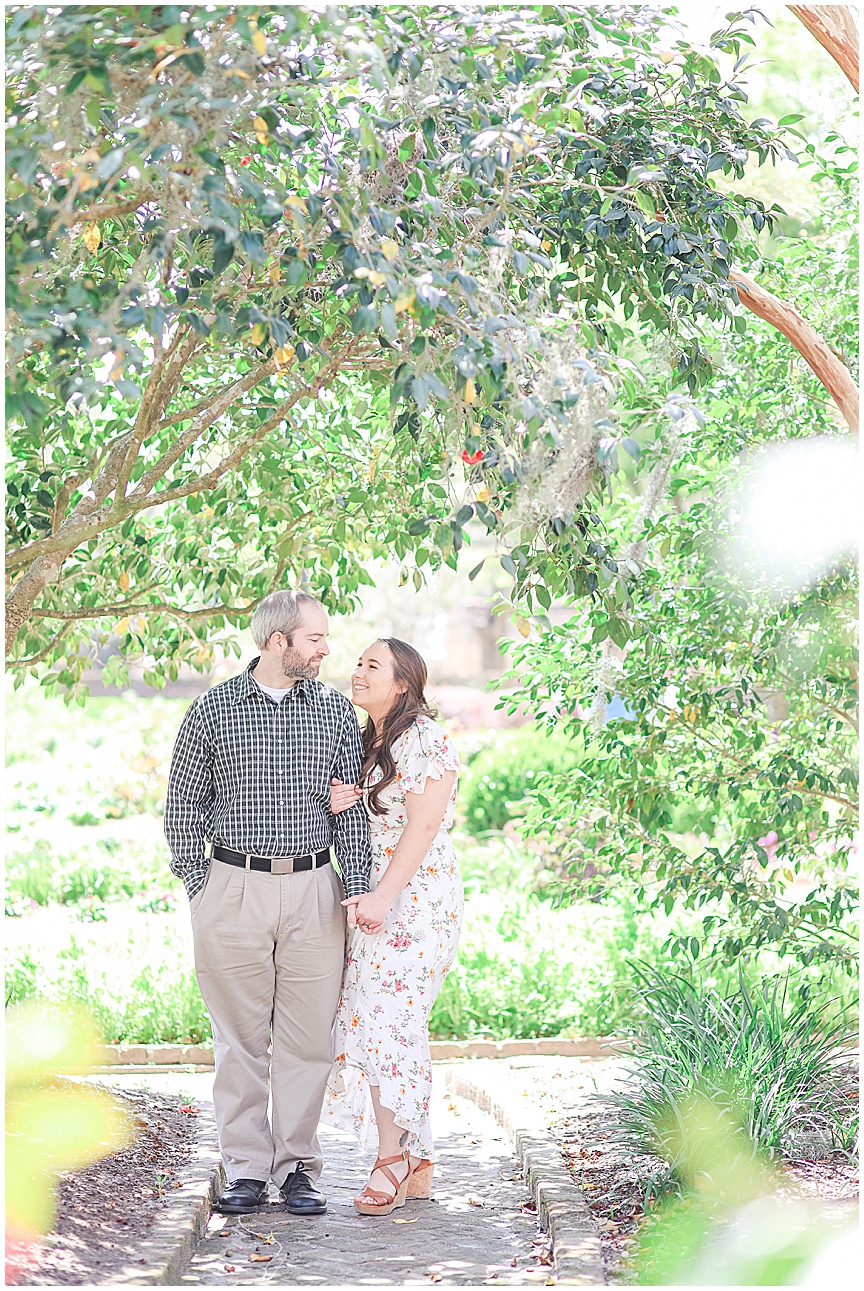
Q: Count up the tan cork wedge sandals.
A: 2